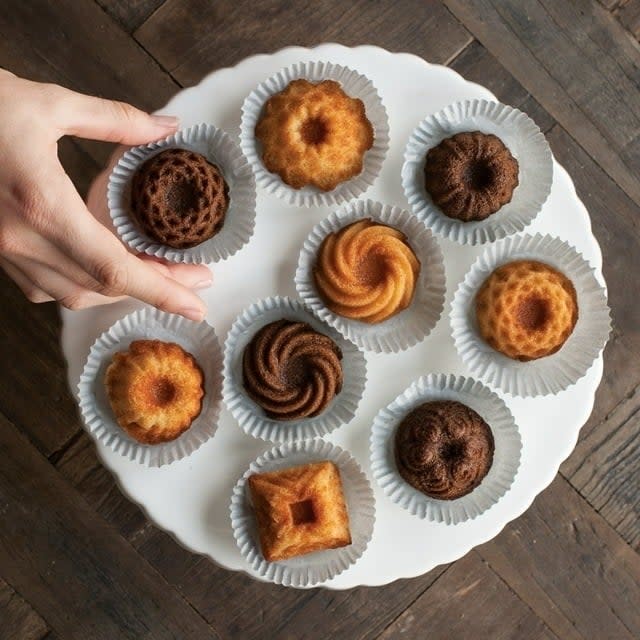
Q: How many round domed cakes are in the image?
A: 8